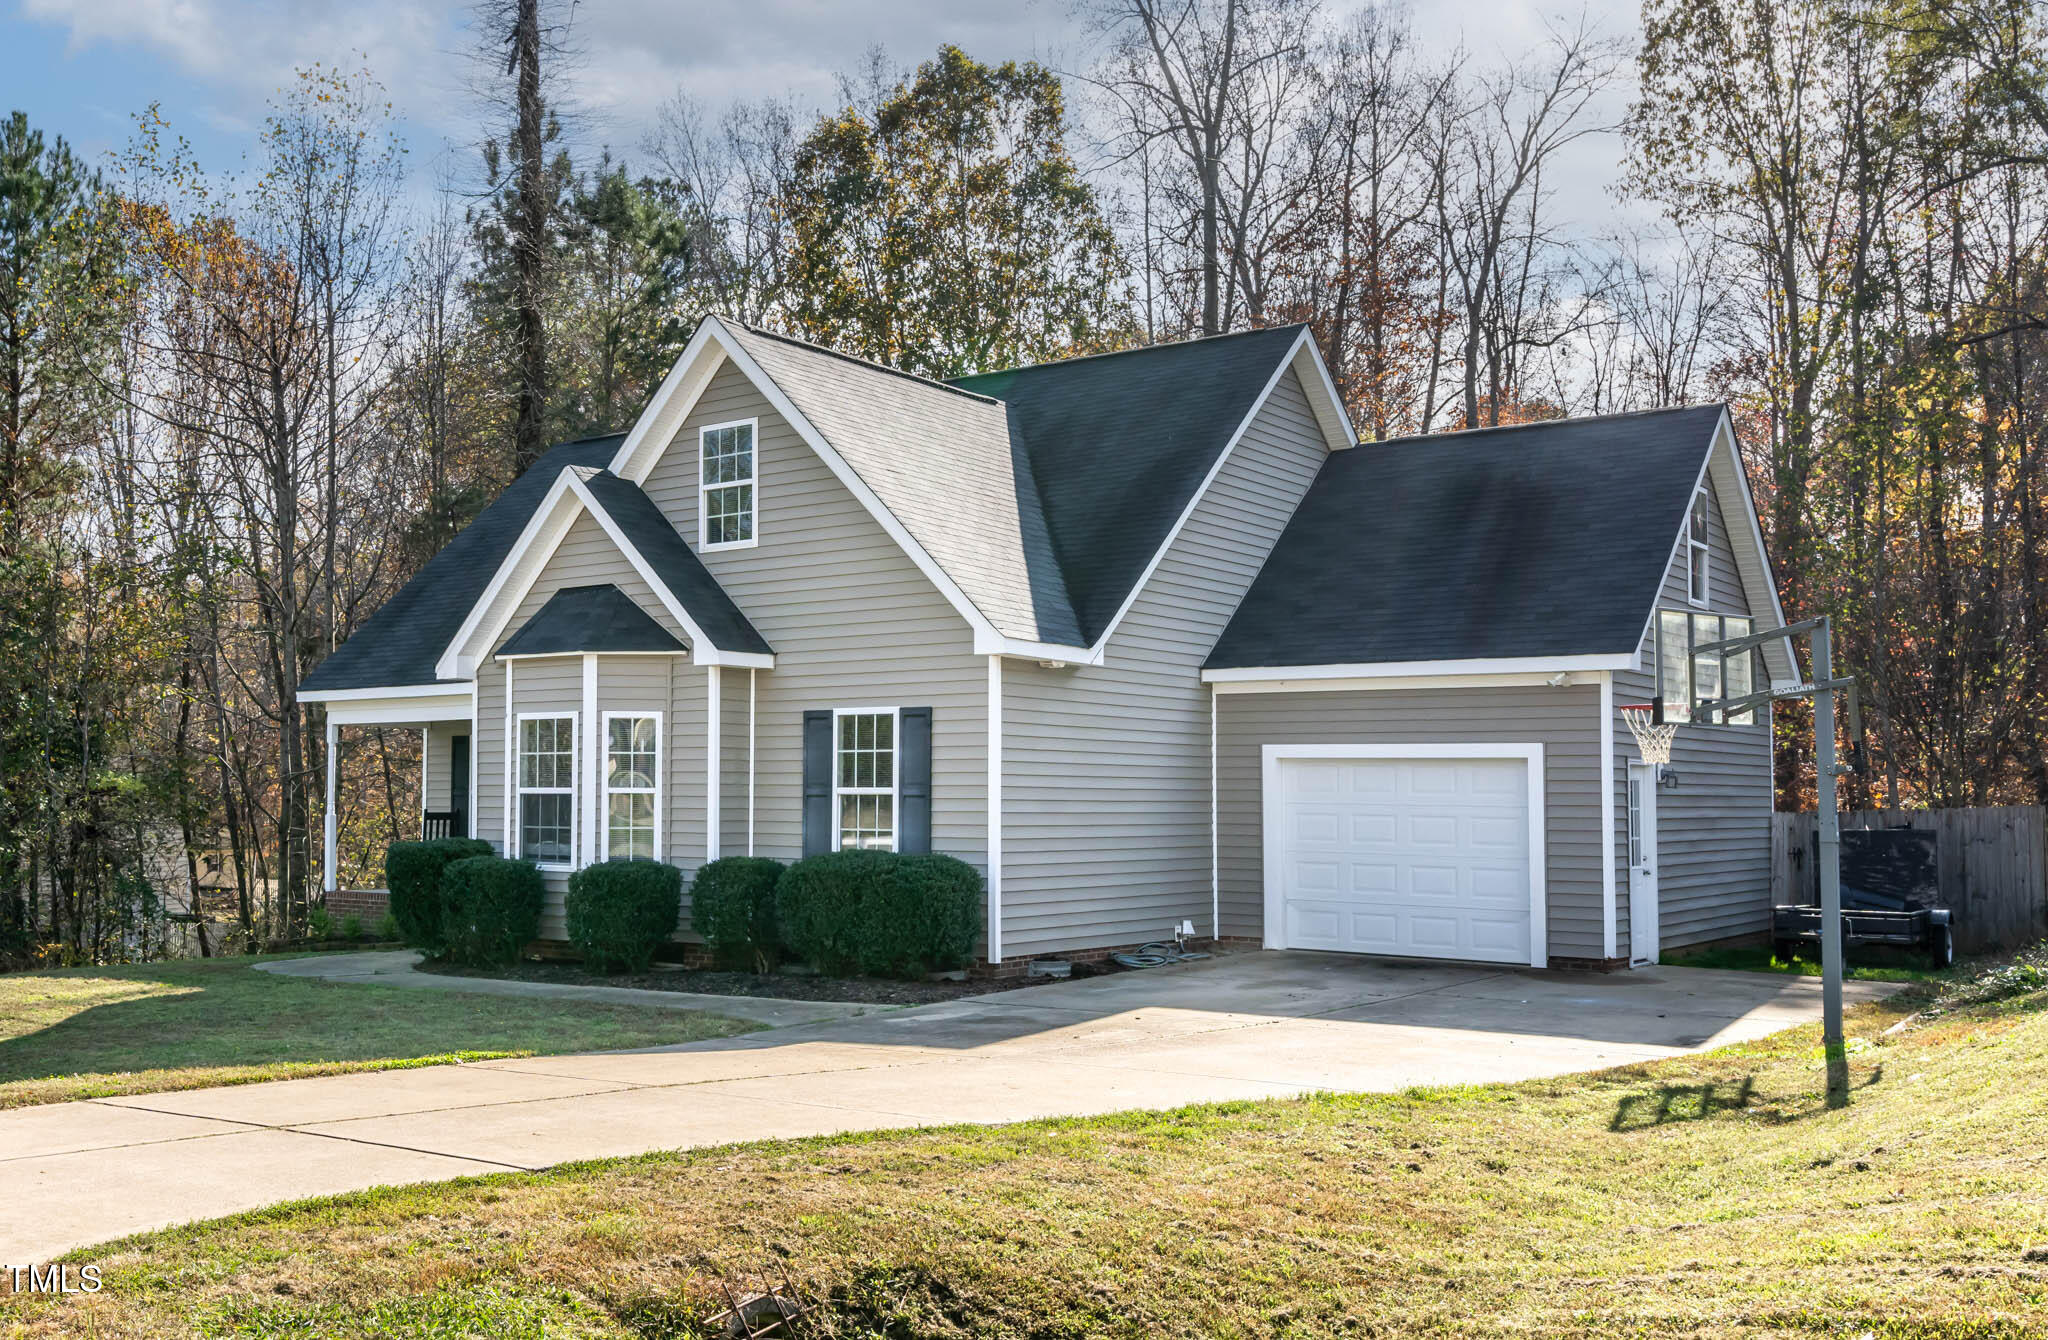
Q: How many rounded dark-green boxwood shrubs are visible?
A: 5